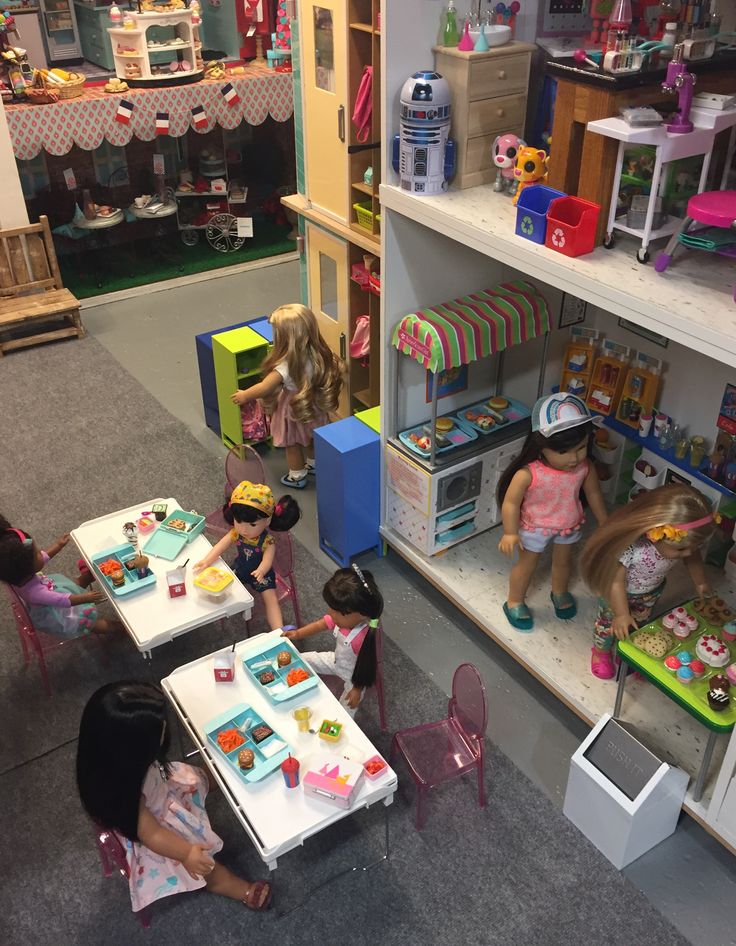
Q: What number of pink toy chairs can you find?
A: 6